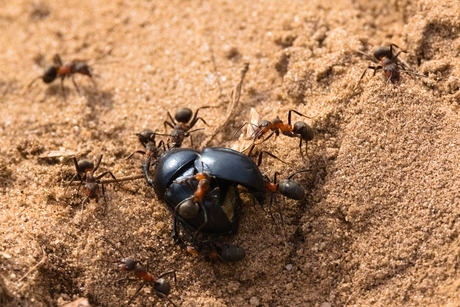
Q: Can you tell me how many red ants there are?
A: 10